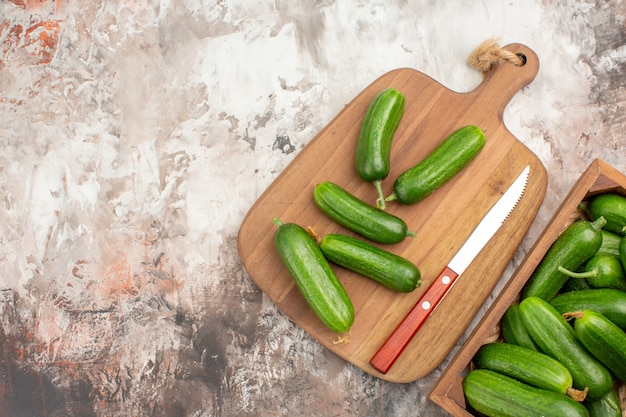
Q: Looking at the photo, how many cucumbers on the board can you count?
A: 5